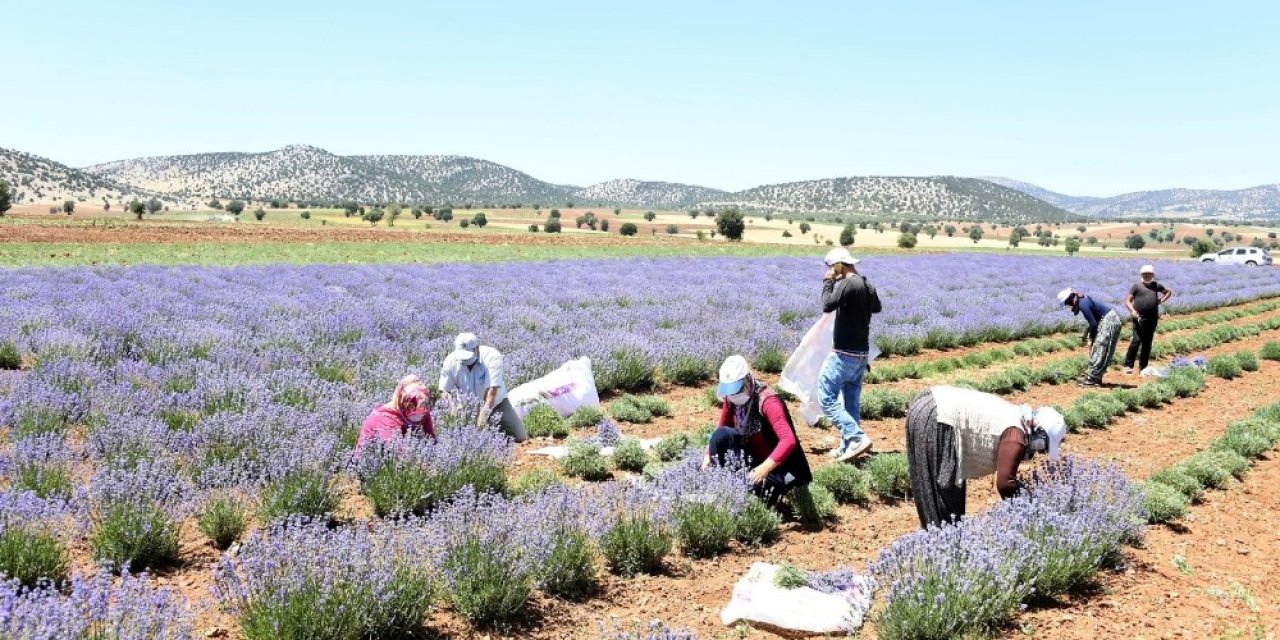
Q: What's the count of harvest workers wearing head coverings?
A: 7